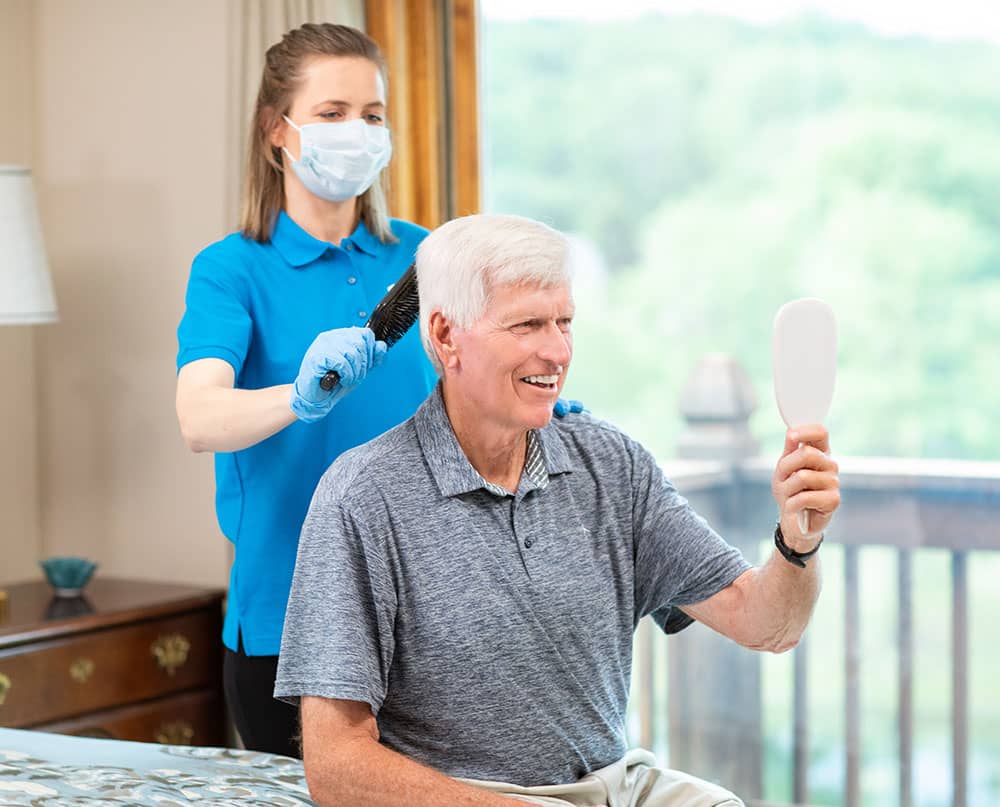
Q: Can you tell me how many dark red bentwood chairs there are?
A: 0